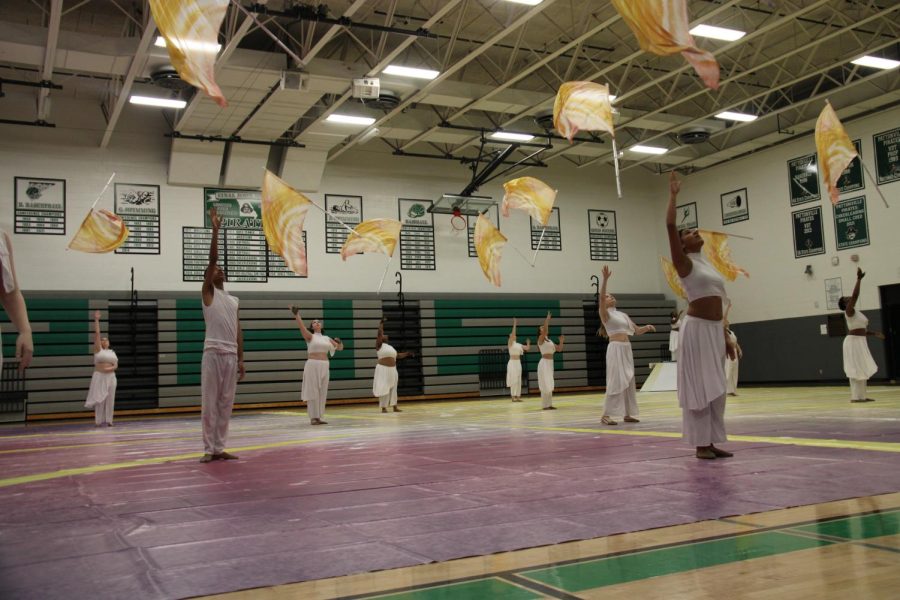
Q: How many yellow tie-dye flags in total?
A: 11